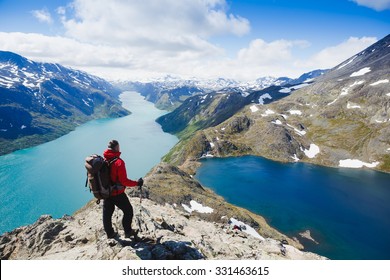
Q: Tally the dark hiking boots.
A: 2